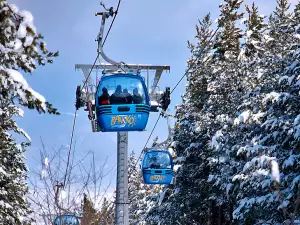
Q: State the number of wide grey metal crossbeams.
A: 1